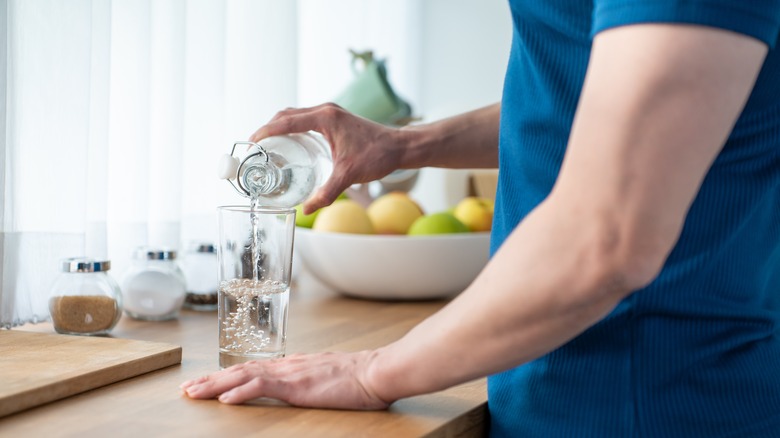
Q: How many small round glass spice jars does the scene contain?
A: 3